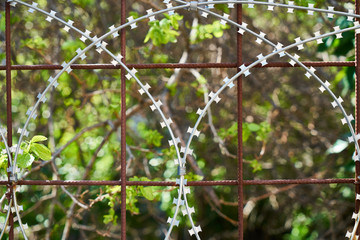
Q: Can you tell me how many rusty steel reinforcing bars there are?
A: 6